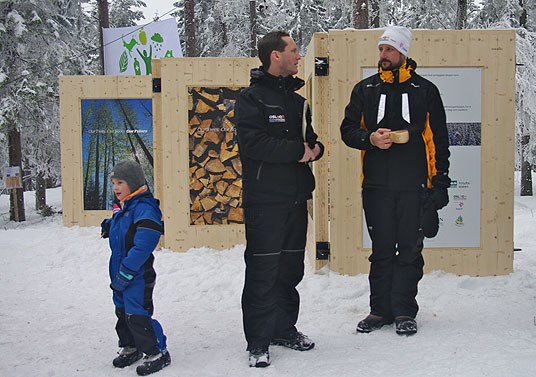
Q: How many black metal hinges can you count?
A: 3